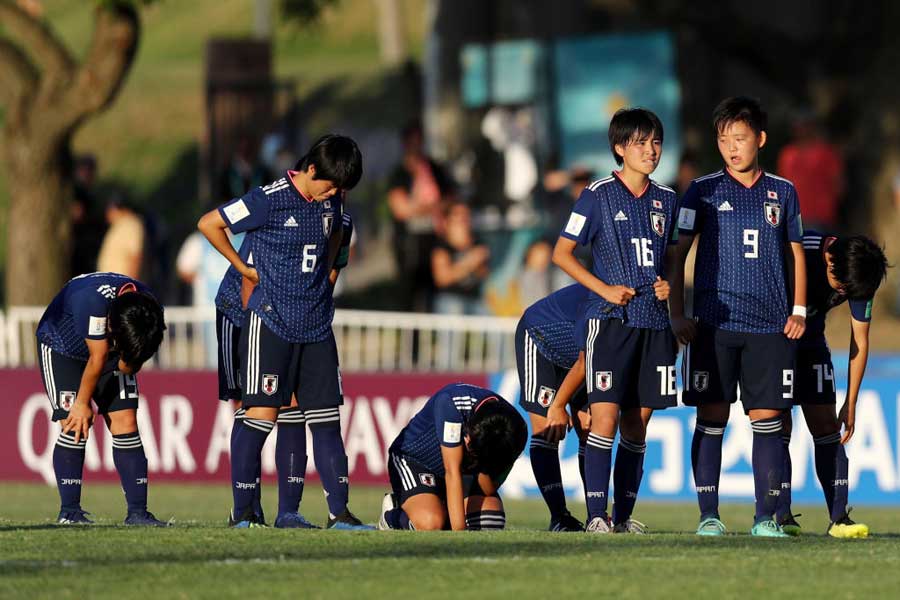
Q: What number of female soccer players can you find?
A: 8